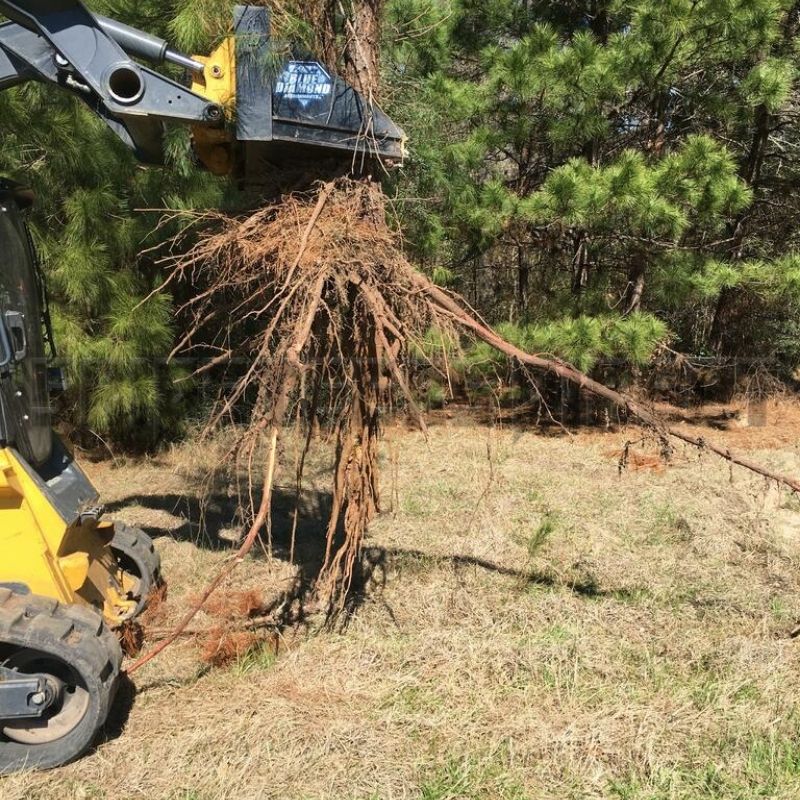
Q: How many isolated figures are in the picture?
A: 0